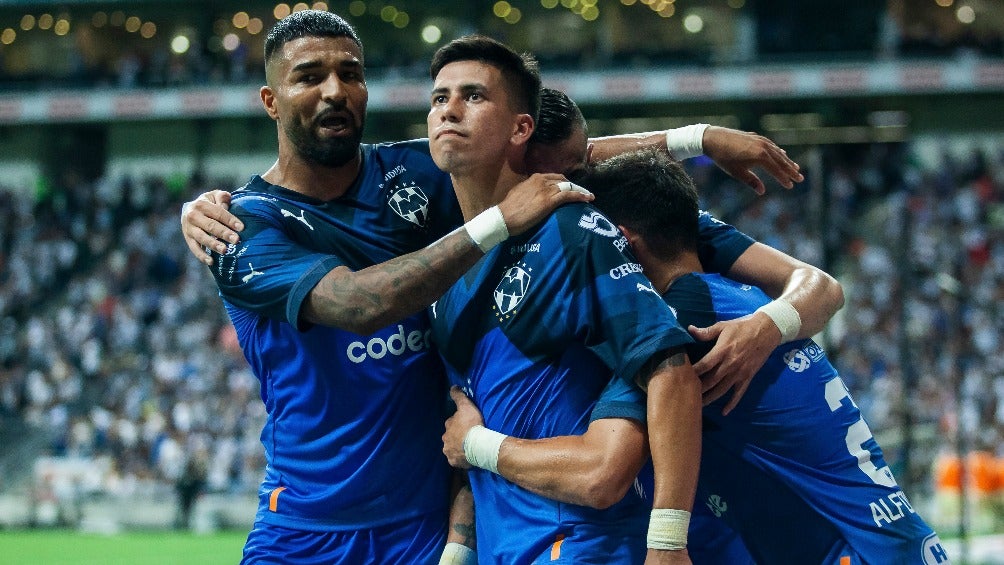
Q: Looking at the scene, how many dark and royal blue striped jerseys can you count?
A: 4